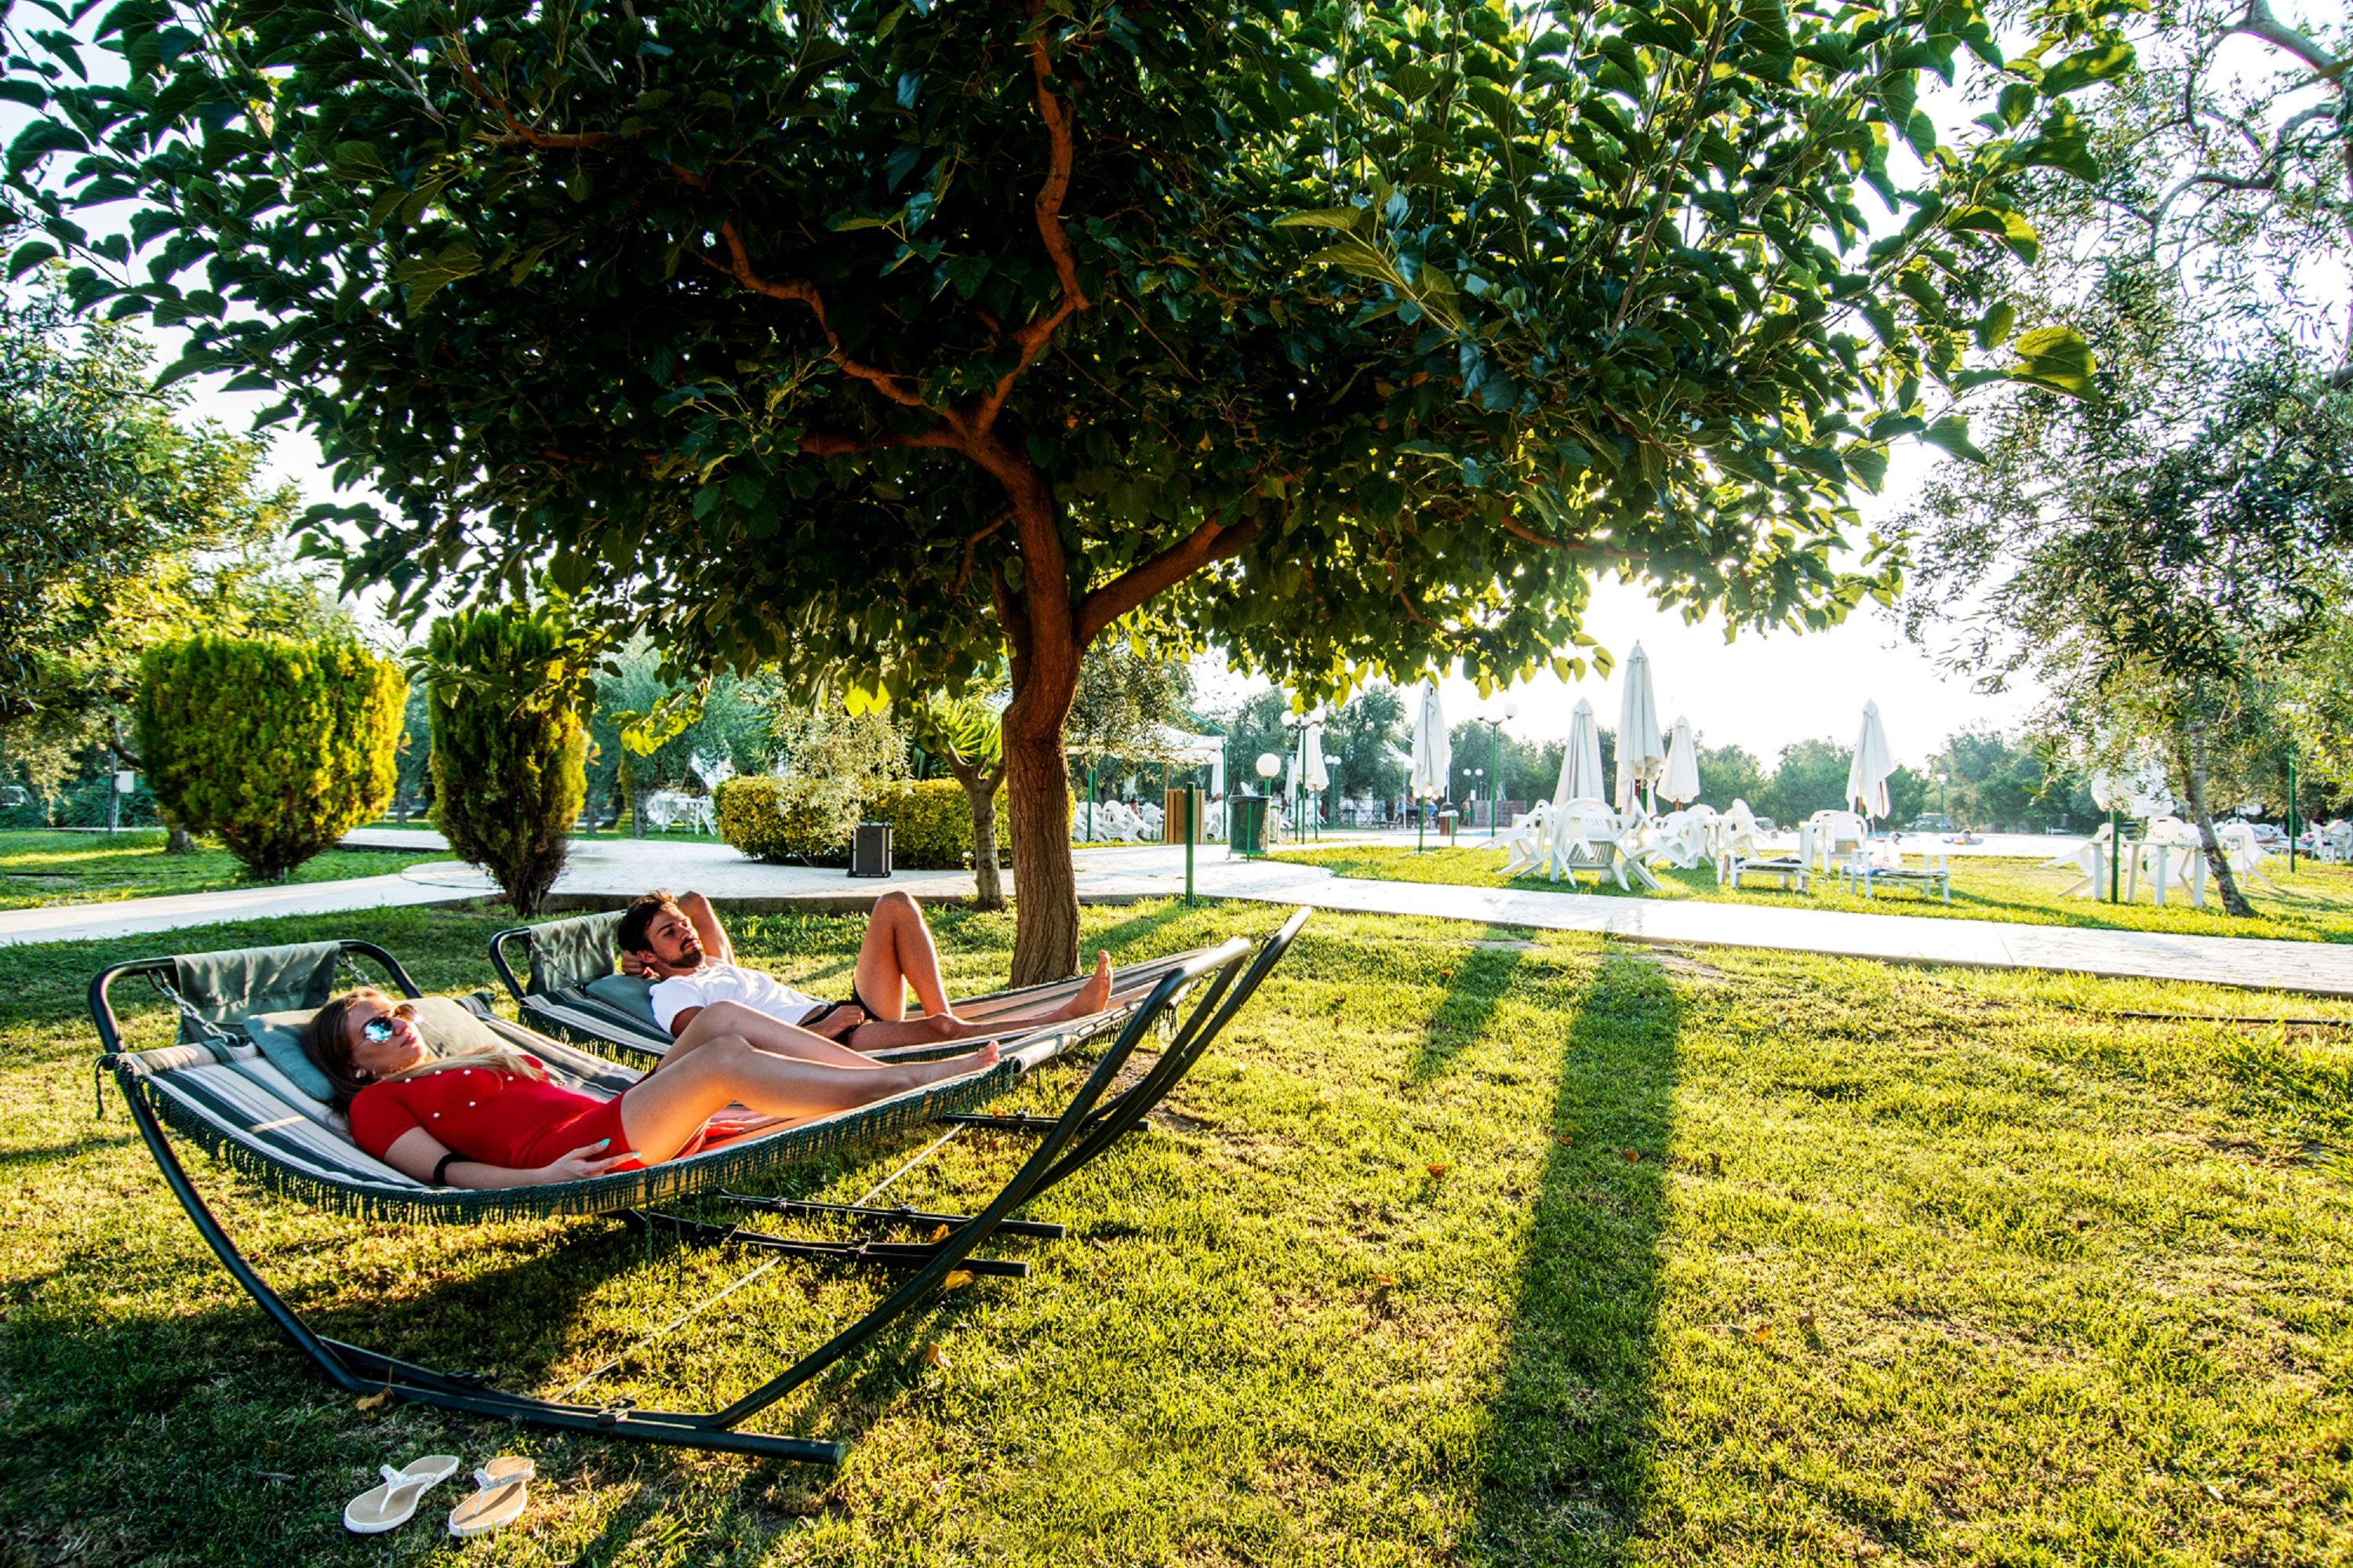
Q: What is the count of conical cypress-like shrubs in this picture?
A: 2